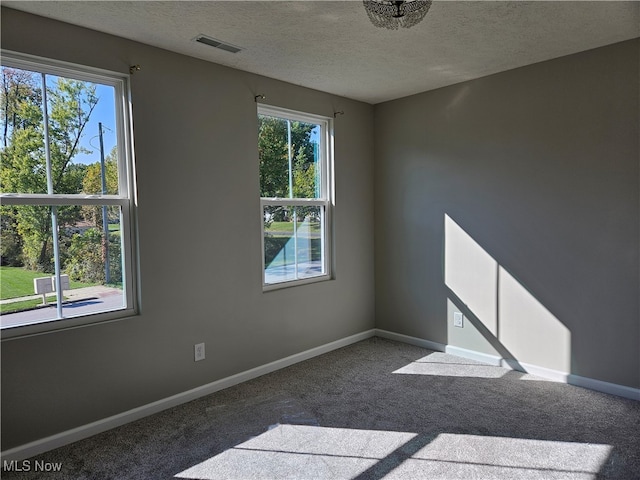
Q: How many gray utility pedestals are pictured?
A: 2